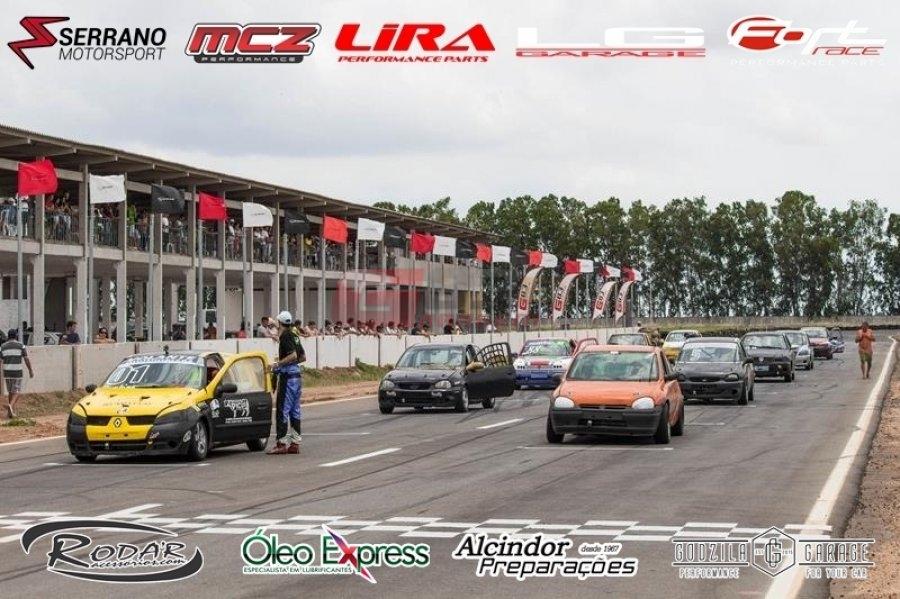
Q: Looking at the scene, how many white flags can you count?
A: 9